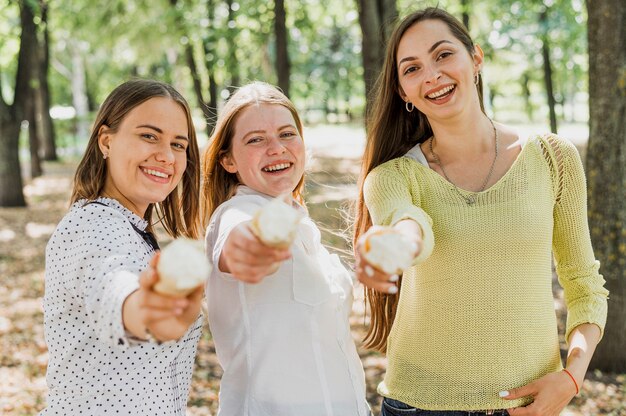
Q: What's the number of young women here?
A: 3